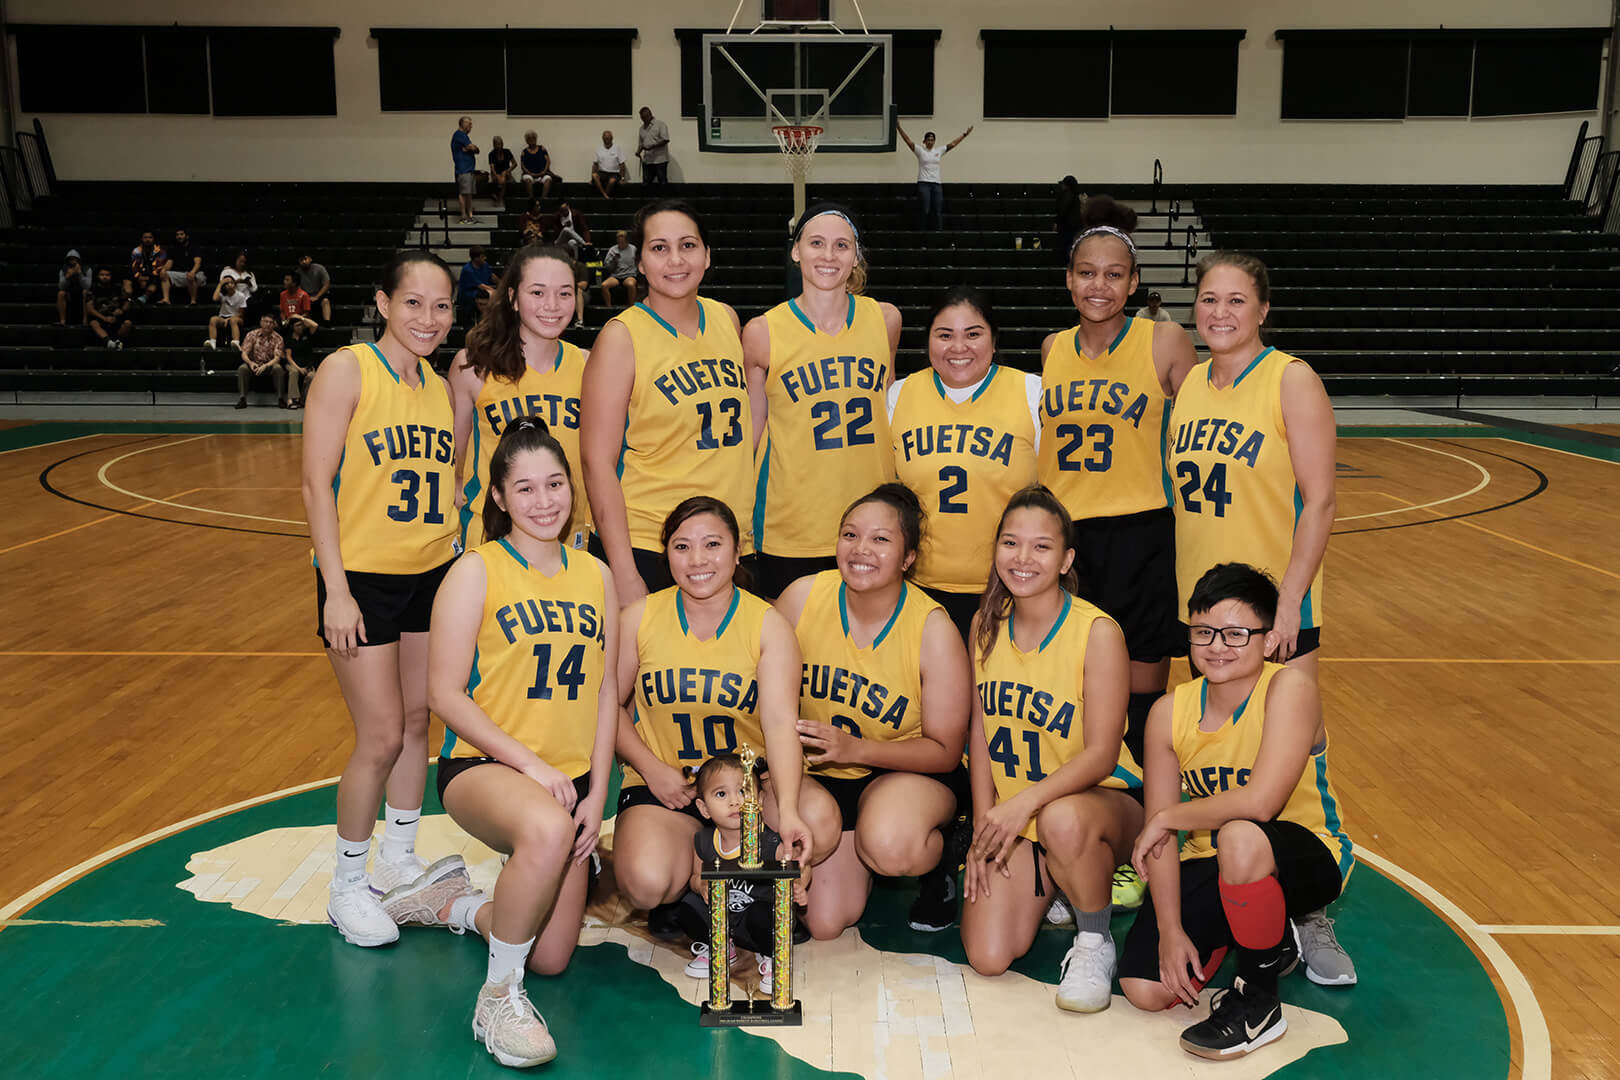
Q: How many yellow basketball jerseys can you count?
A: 12